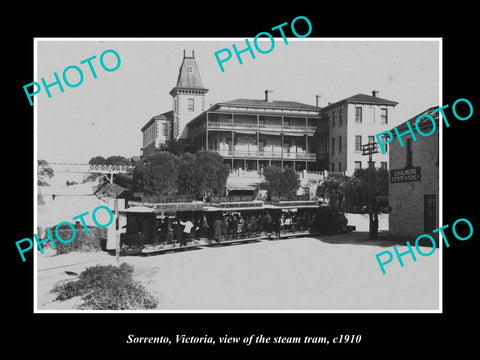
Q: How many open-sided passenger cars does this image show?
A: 3